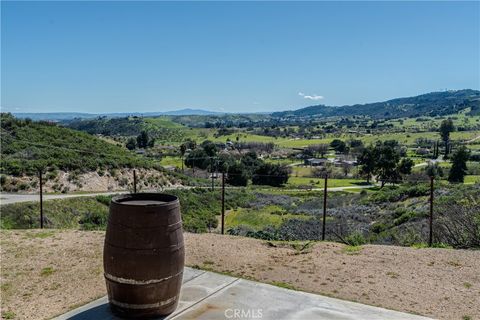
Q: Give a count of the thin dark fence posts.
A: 5